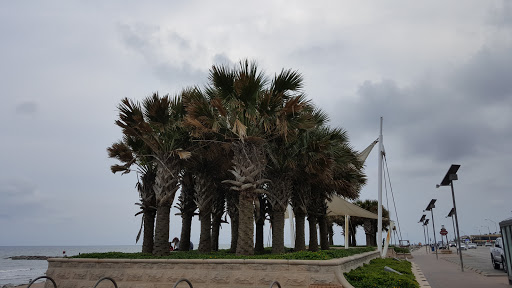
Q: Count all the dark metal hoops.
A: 4